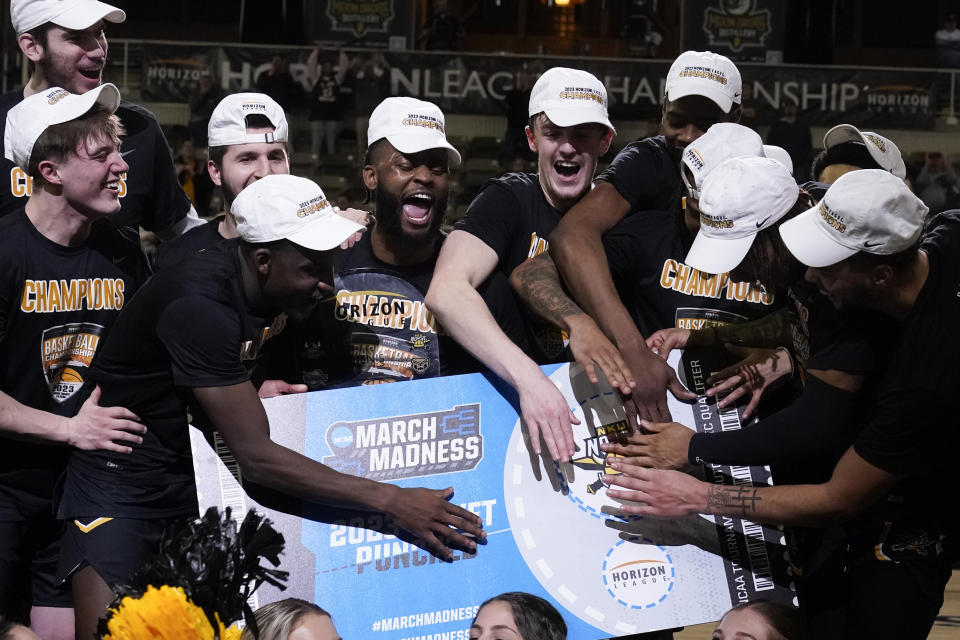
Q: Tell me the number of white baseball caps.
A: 11